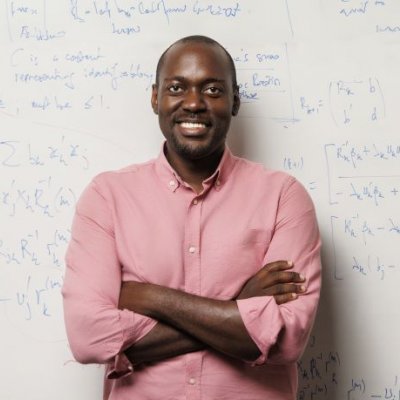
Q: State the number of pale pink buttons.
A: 5